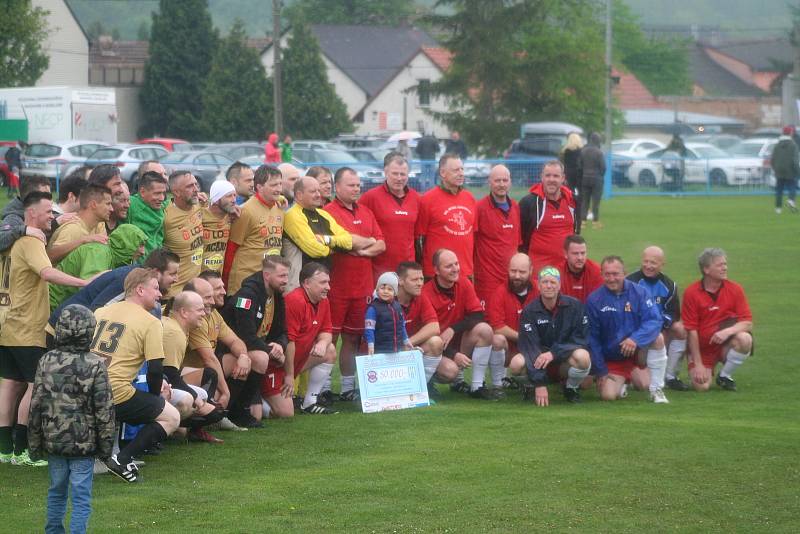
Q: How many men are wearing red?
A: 11